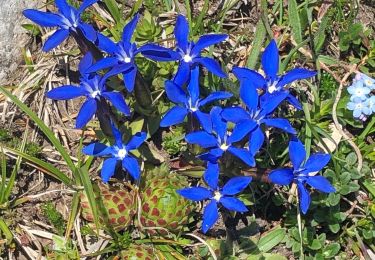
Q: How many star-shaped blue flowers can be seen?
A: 11